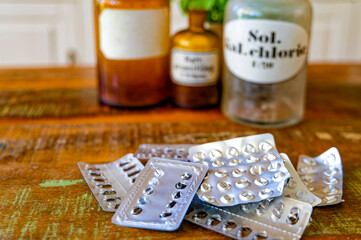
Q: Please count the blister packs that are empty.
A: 7